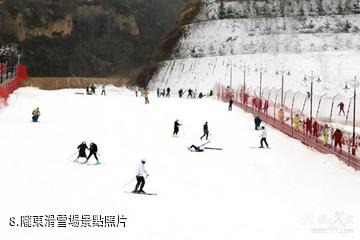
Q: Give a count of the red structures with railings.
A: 2